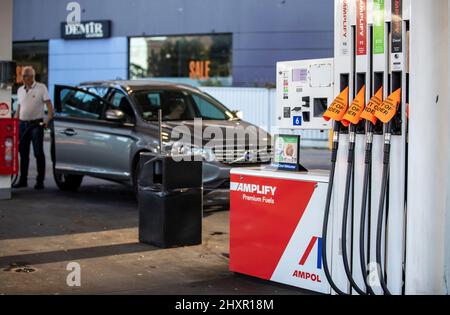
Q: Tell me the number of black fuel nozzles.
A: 4